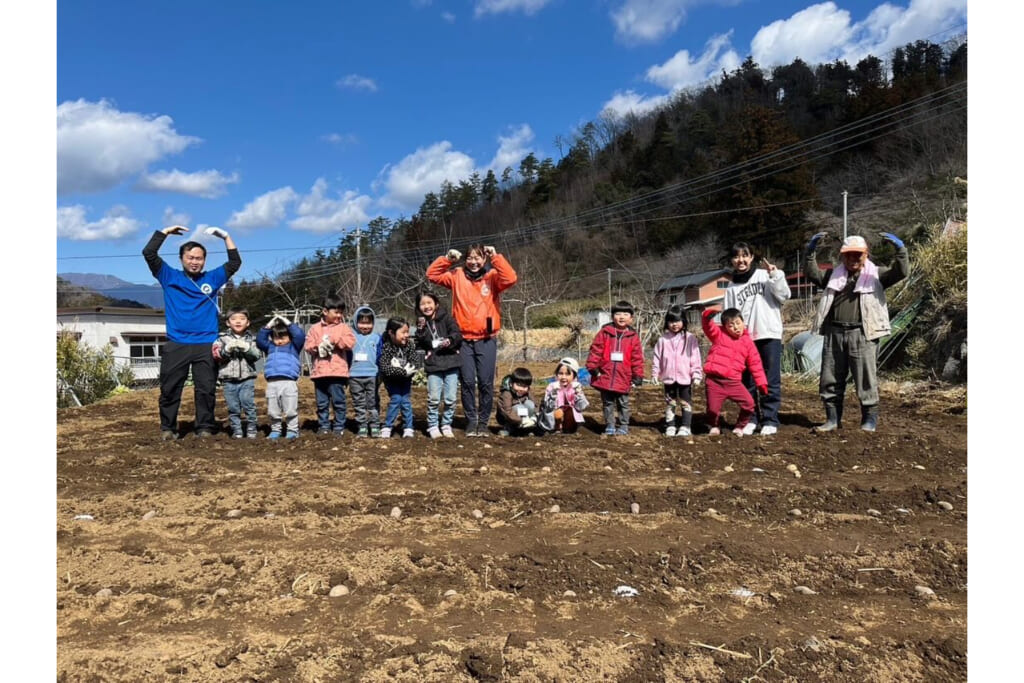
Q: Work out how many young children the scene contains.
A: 11